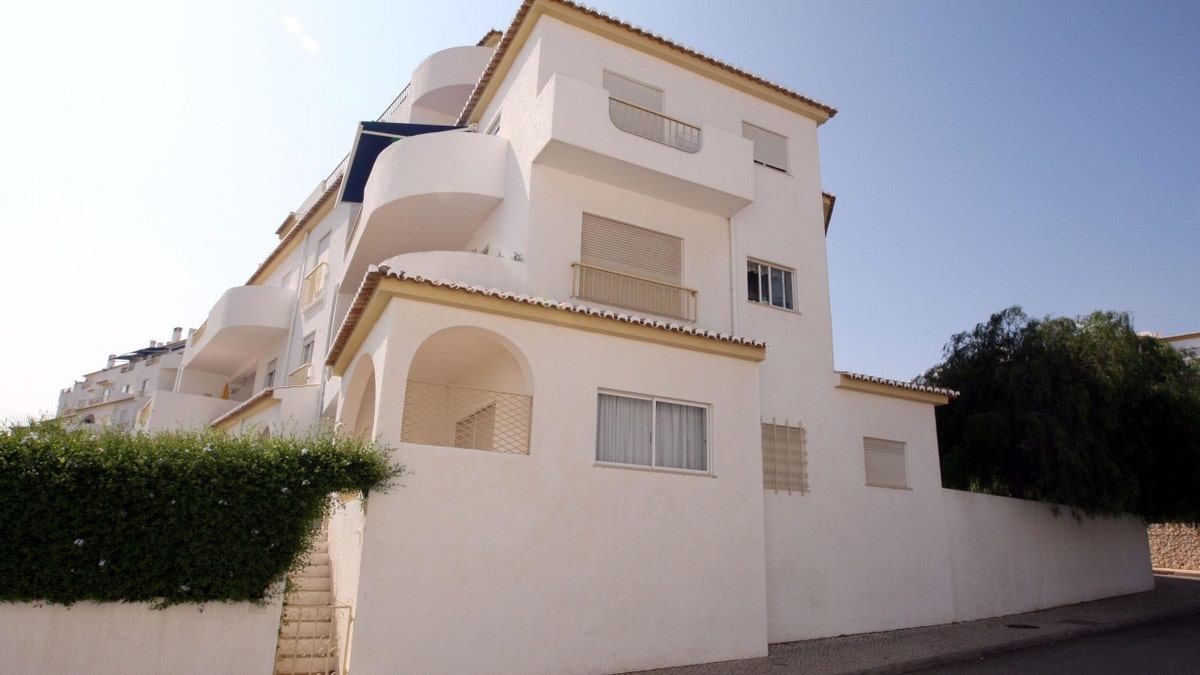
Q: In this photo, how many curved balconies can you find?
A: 4